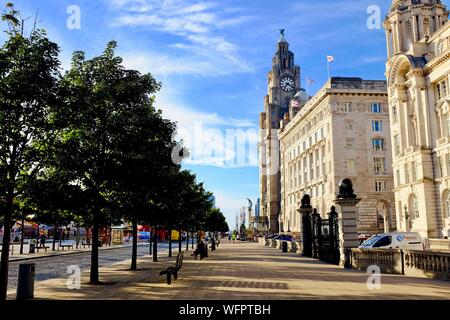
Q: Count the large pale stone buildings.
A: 3